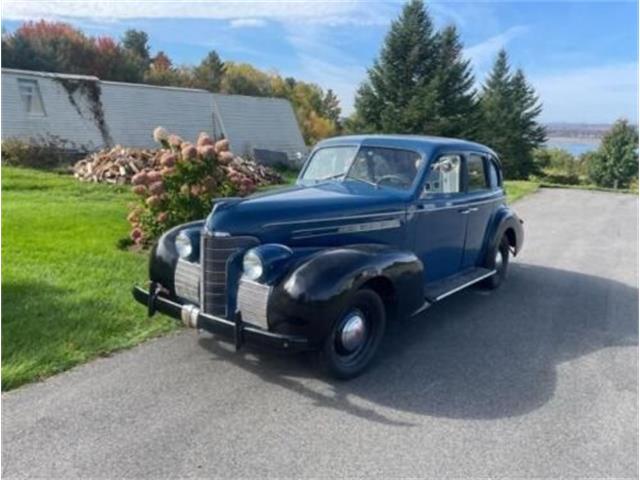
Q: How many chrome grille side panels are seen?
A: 2